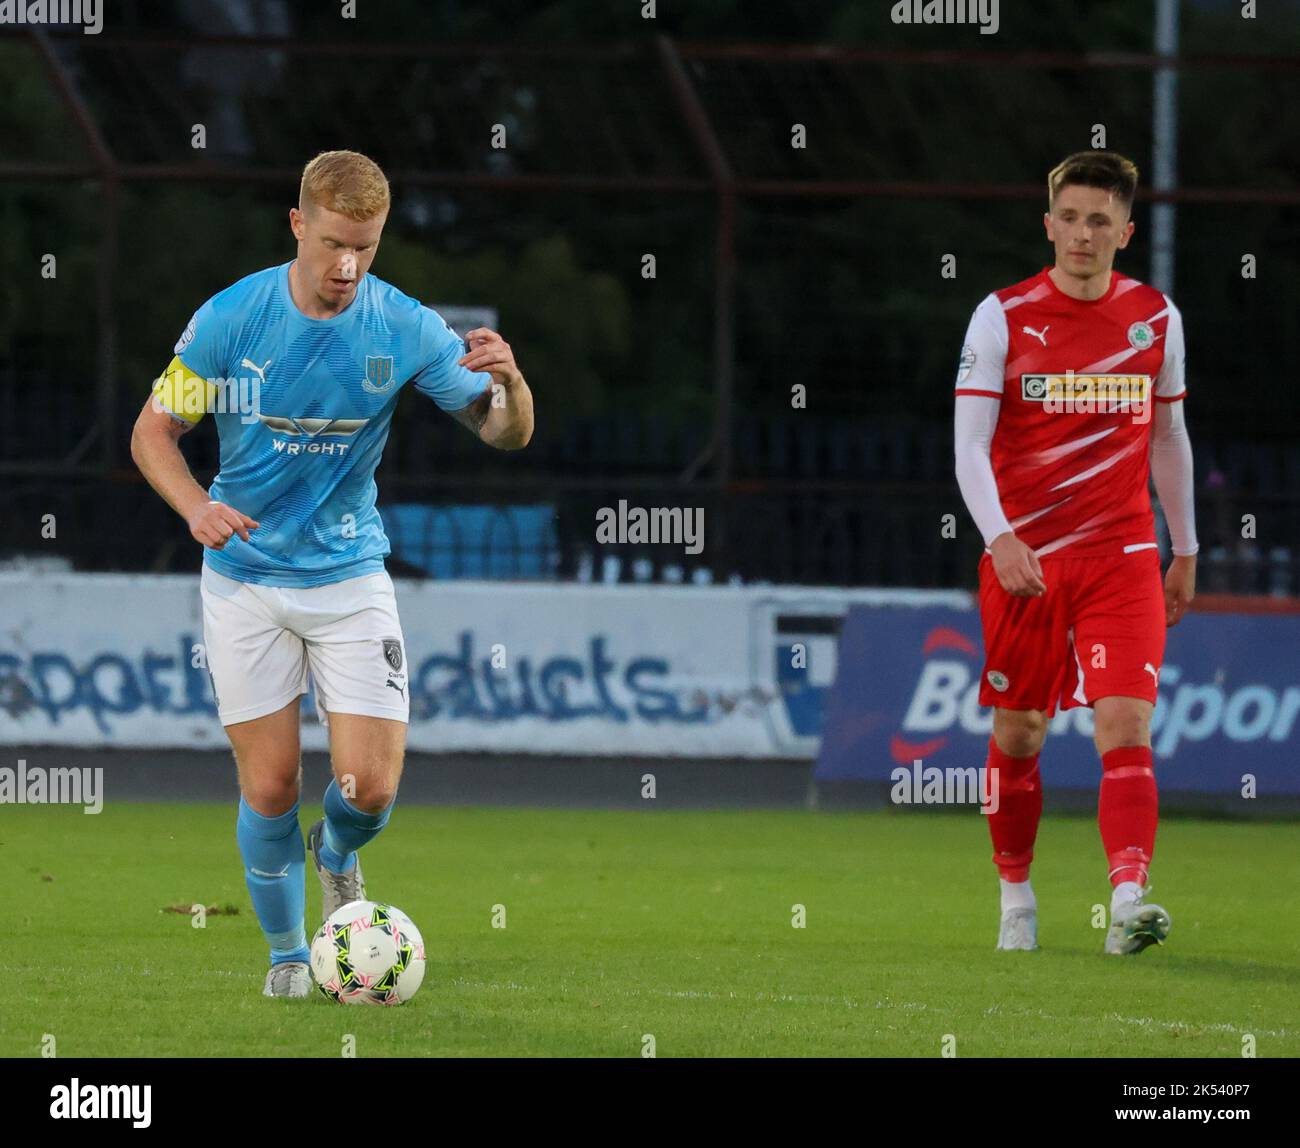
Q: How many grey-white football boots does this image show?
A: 4